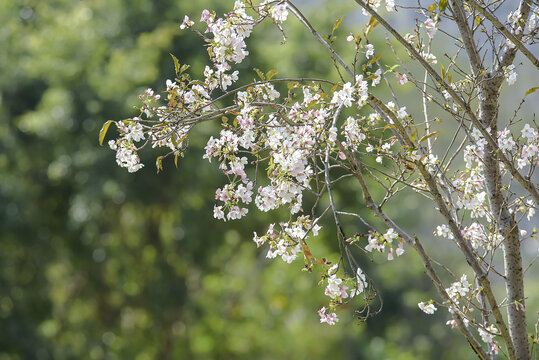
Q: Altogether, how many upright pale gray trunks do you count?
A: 1